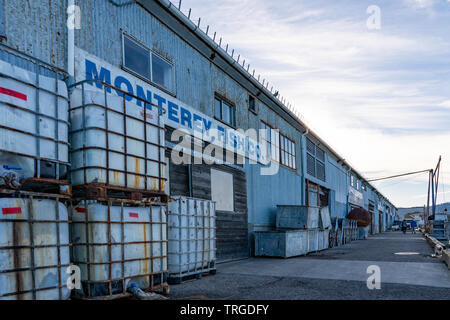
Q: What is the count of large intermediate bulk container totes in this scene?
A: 5